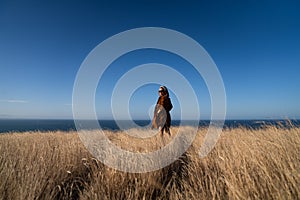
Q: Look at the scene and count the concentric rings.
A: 2